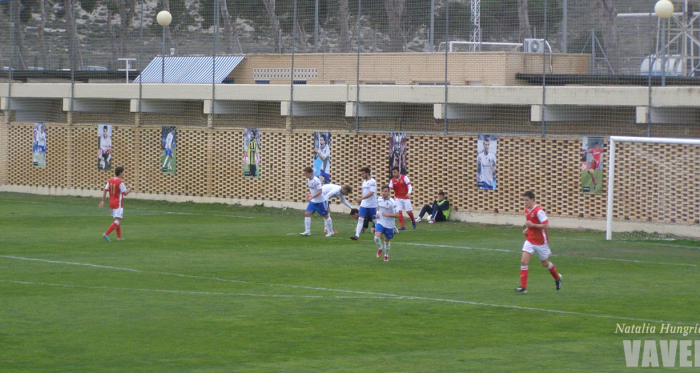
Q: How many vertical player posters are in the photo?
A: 8